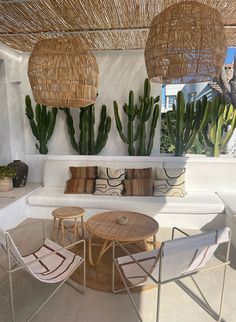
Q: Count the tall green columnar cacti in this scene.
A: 5